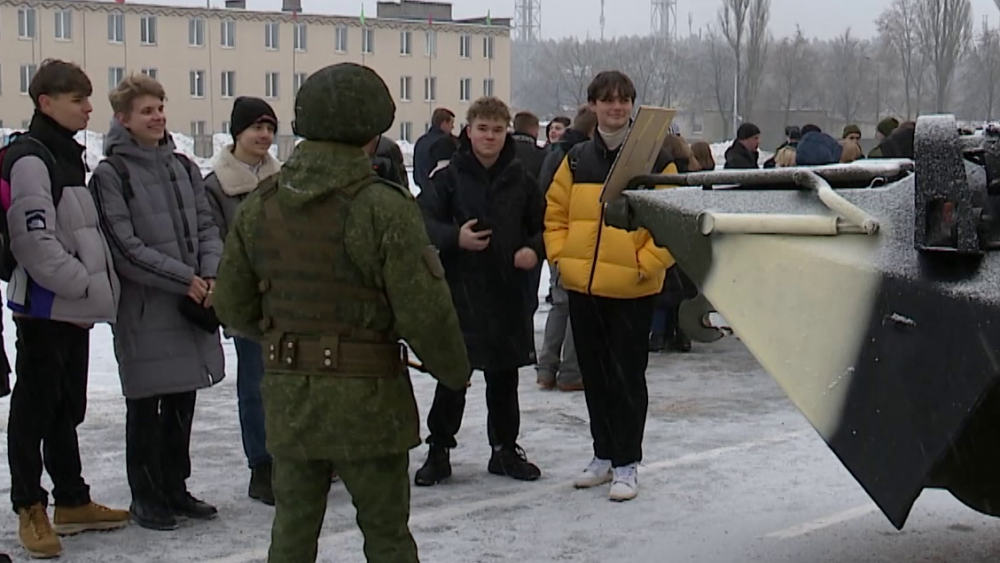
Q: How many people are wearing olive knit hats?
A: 2